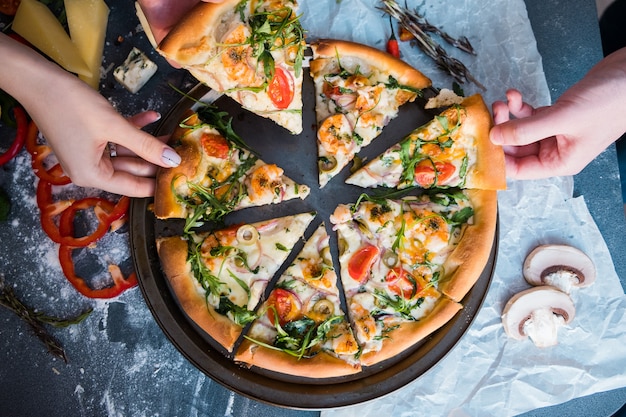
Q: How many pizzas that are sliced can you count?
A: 1